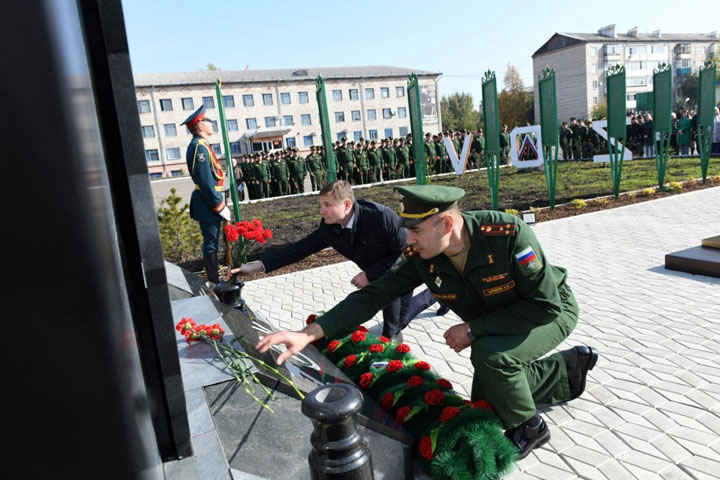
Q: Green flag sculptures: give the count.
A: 8